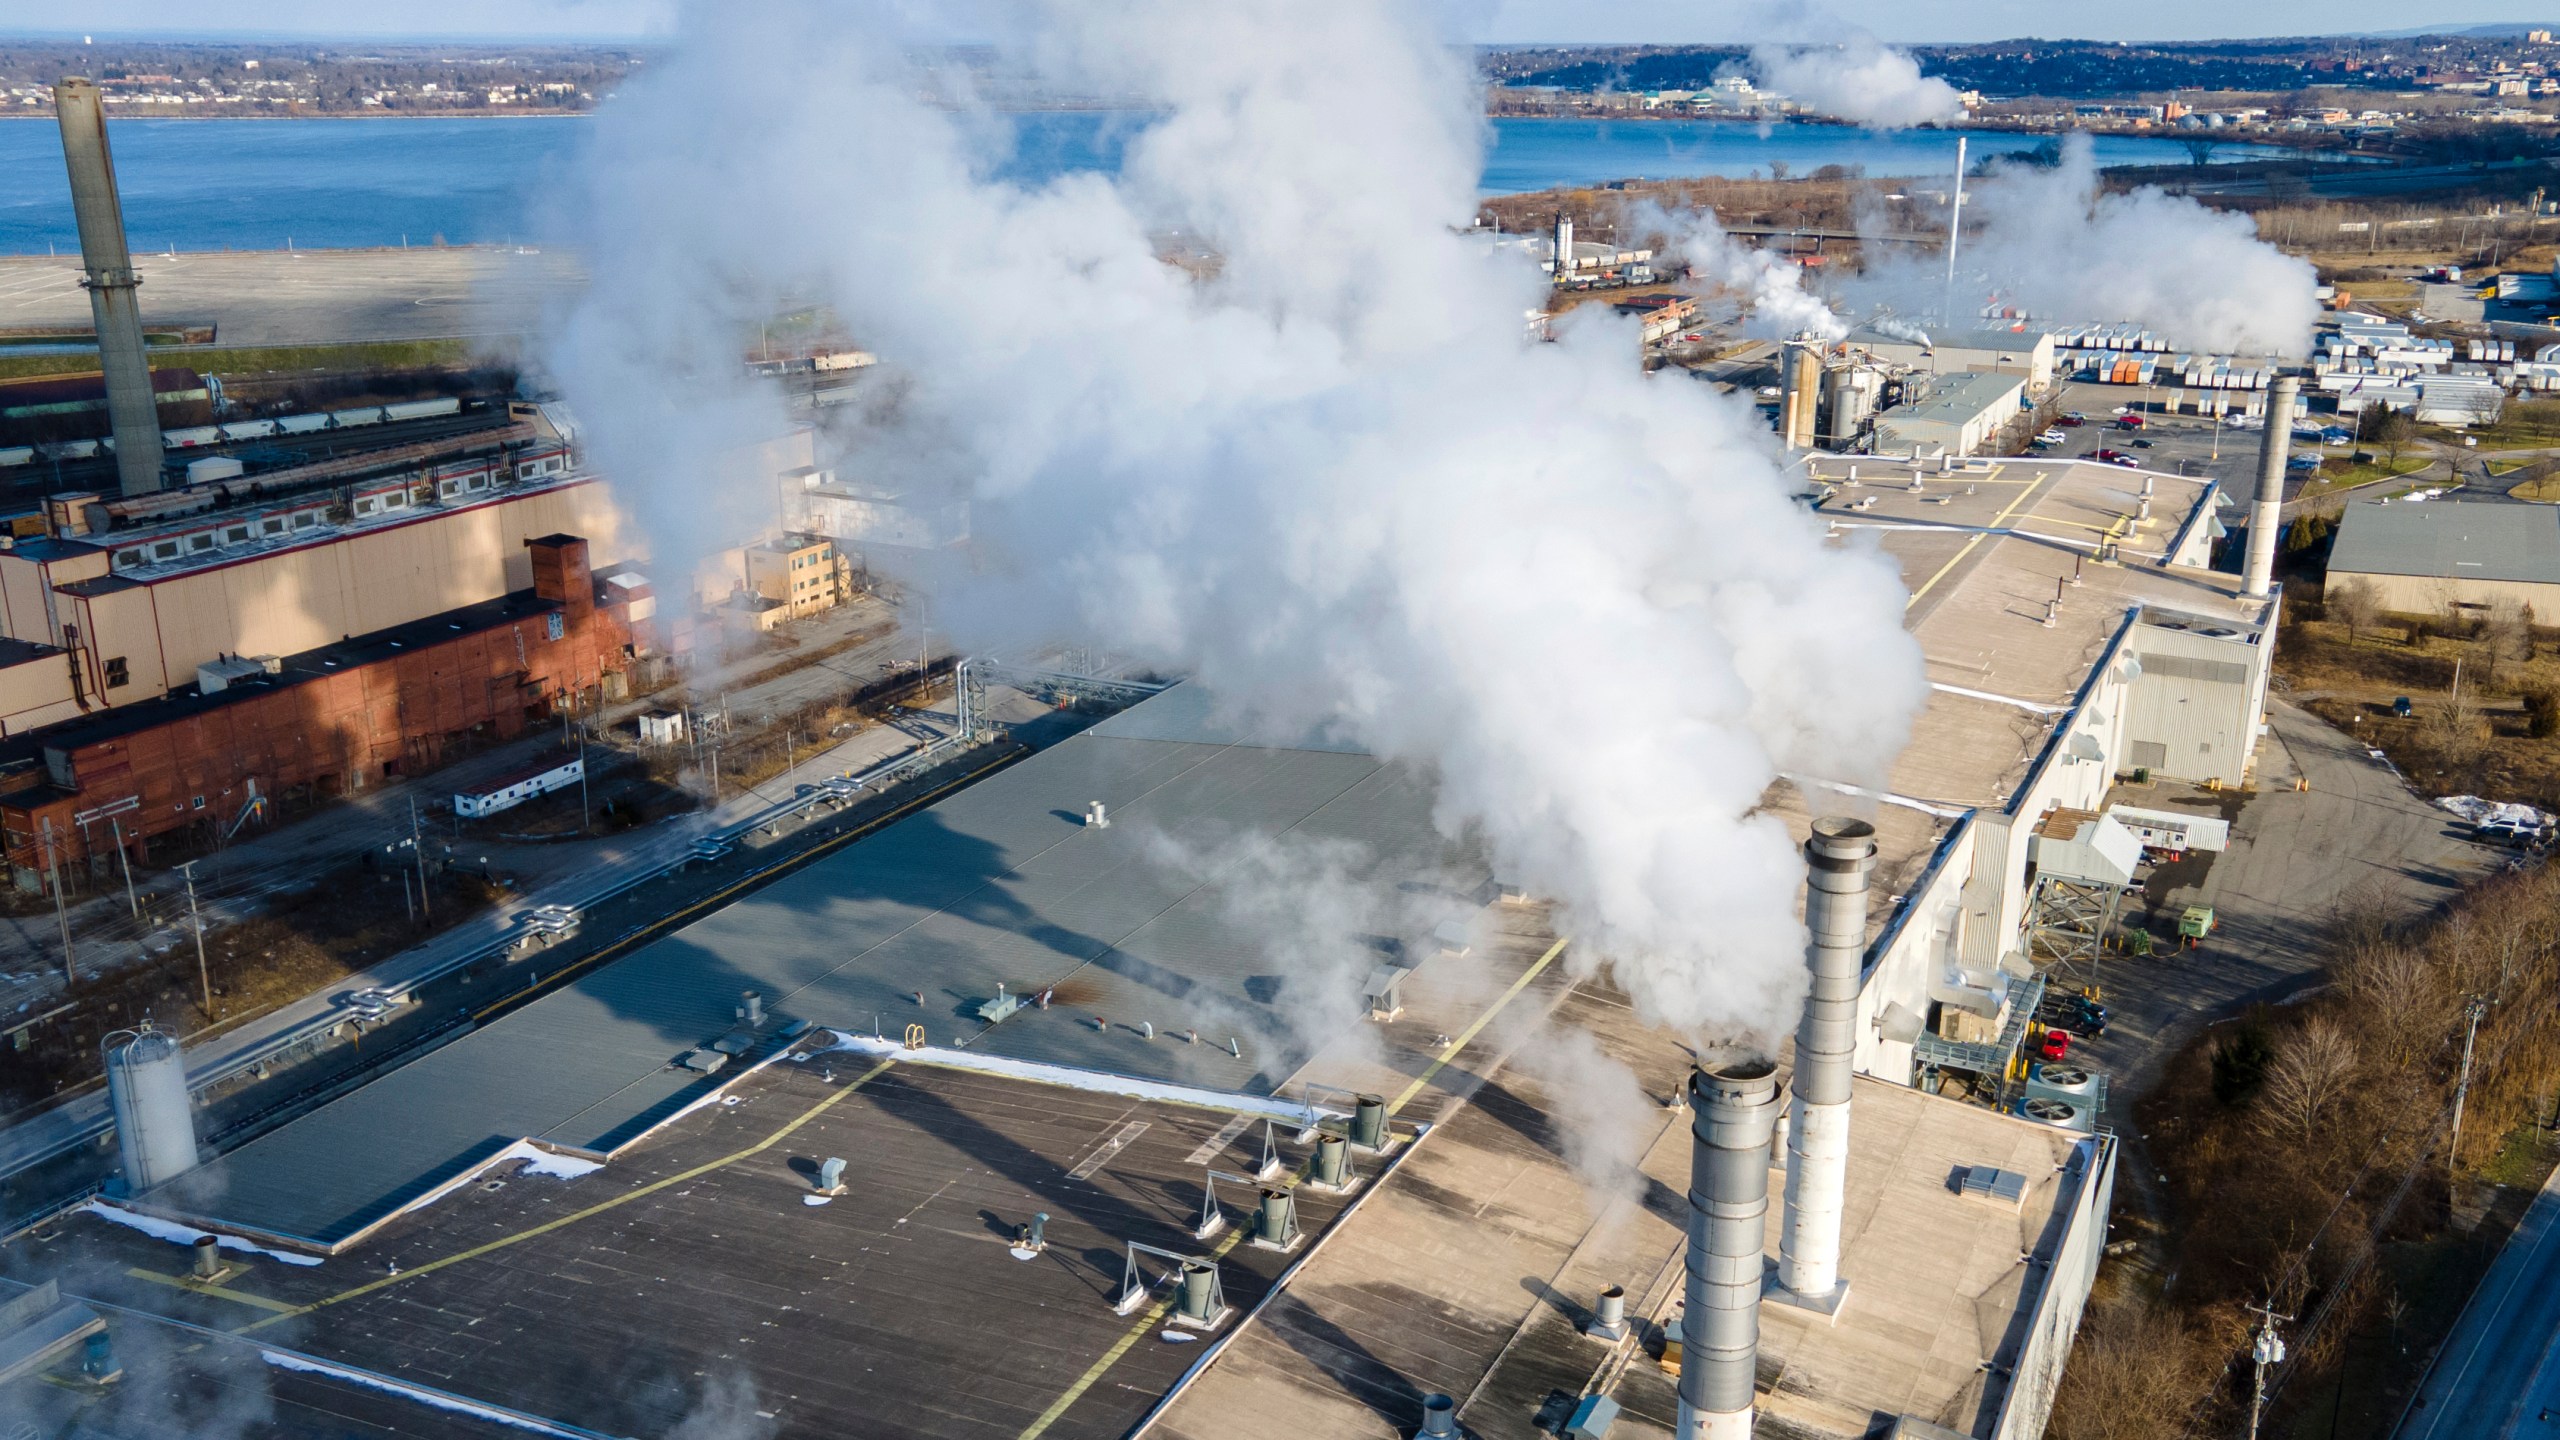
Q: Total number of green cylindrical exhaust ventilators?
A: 4